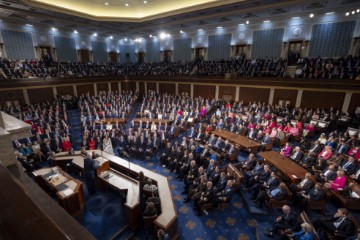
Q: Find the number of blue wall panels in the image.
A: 9